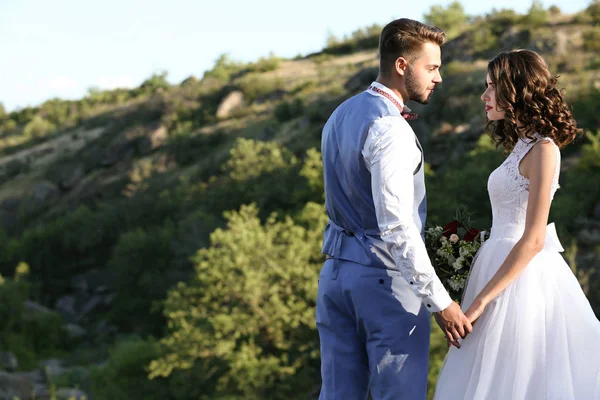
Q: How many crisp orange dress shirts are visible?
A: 0